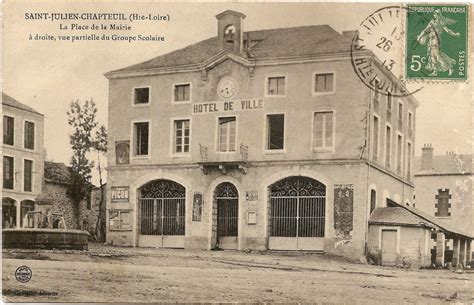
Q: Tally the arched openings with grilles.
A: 3